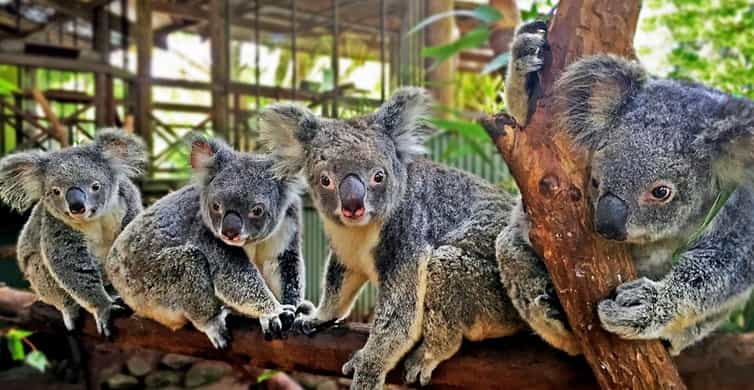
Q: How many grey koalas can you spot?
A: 4